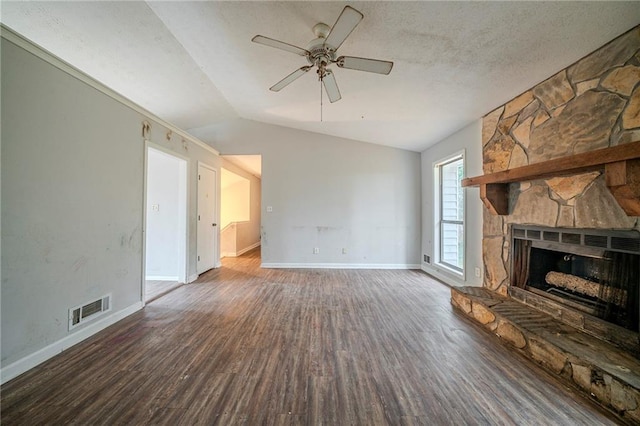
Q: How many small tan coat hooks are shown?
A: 3